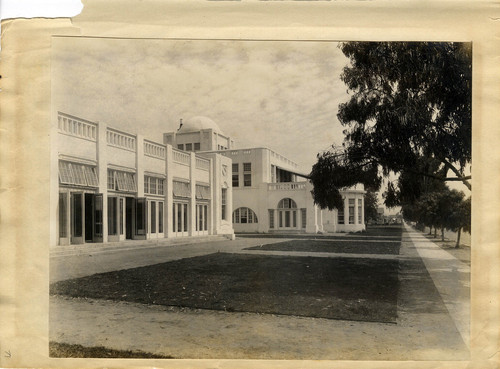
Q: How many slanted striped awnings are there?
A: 4